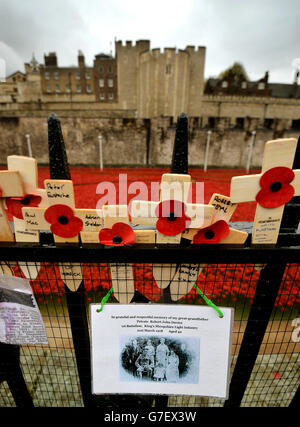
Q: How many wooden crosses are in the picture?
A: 7